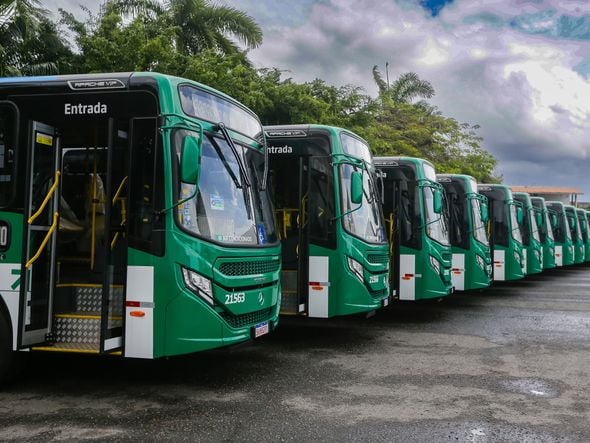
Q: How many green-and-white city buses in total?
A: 11